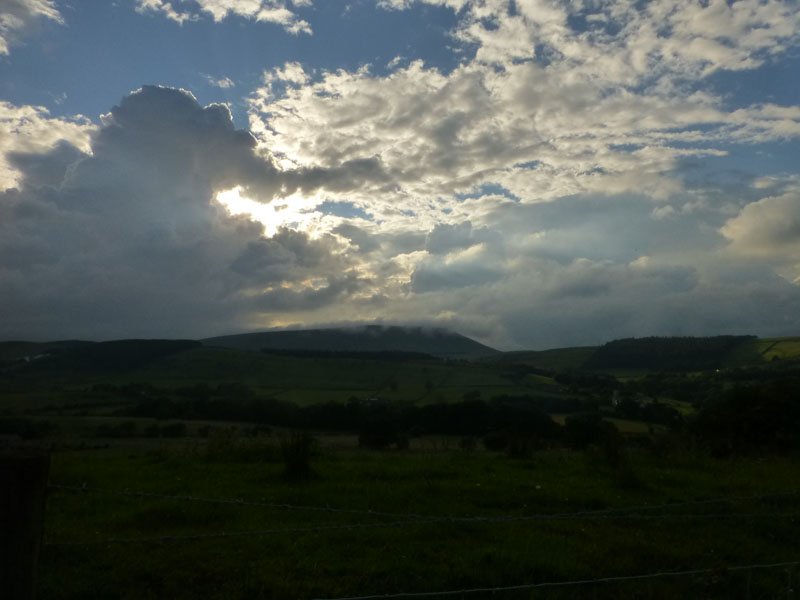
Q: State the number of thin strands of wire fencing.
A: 3